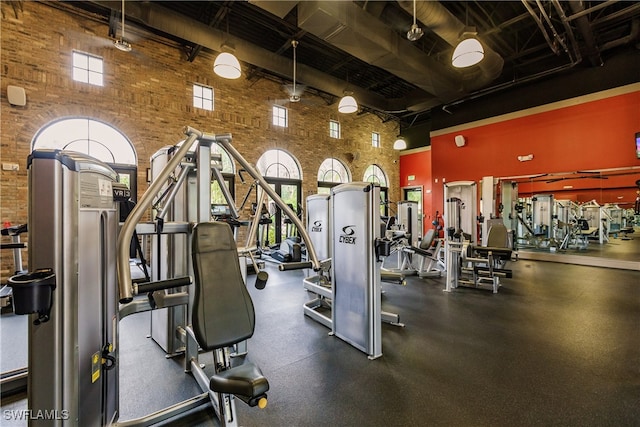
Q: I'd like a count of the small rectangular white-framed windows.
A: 5